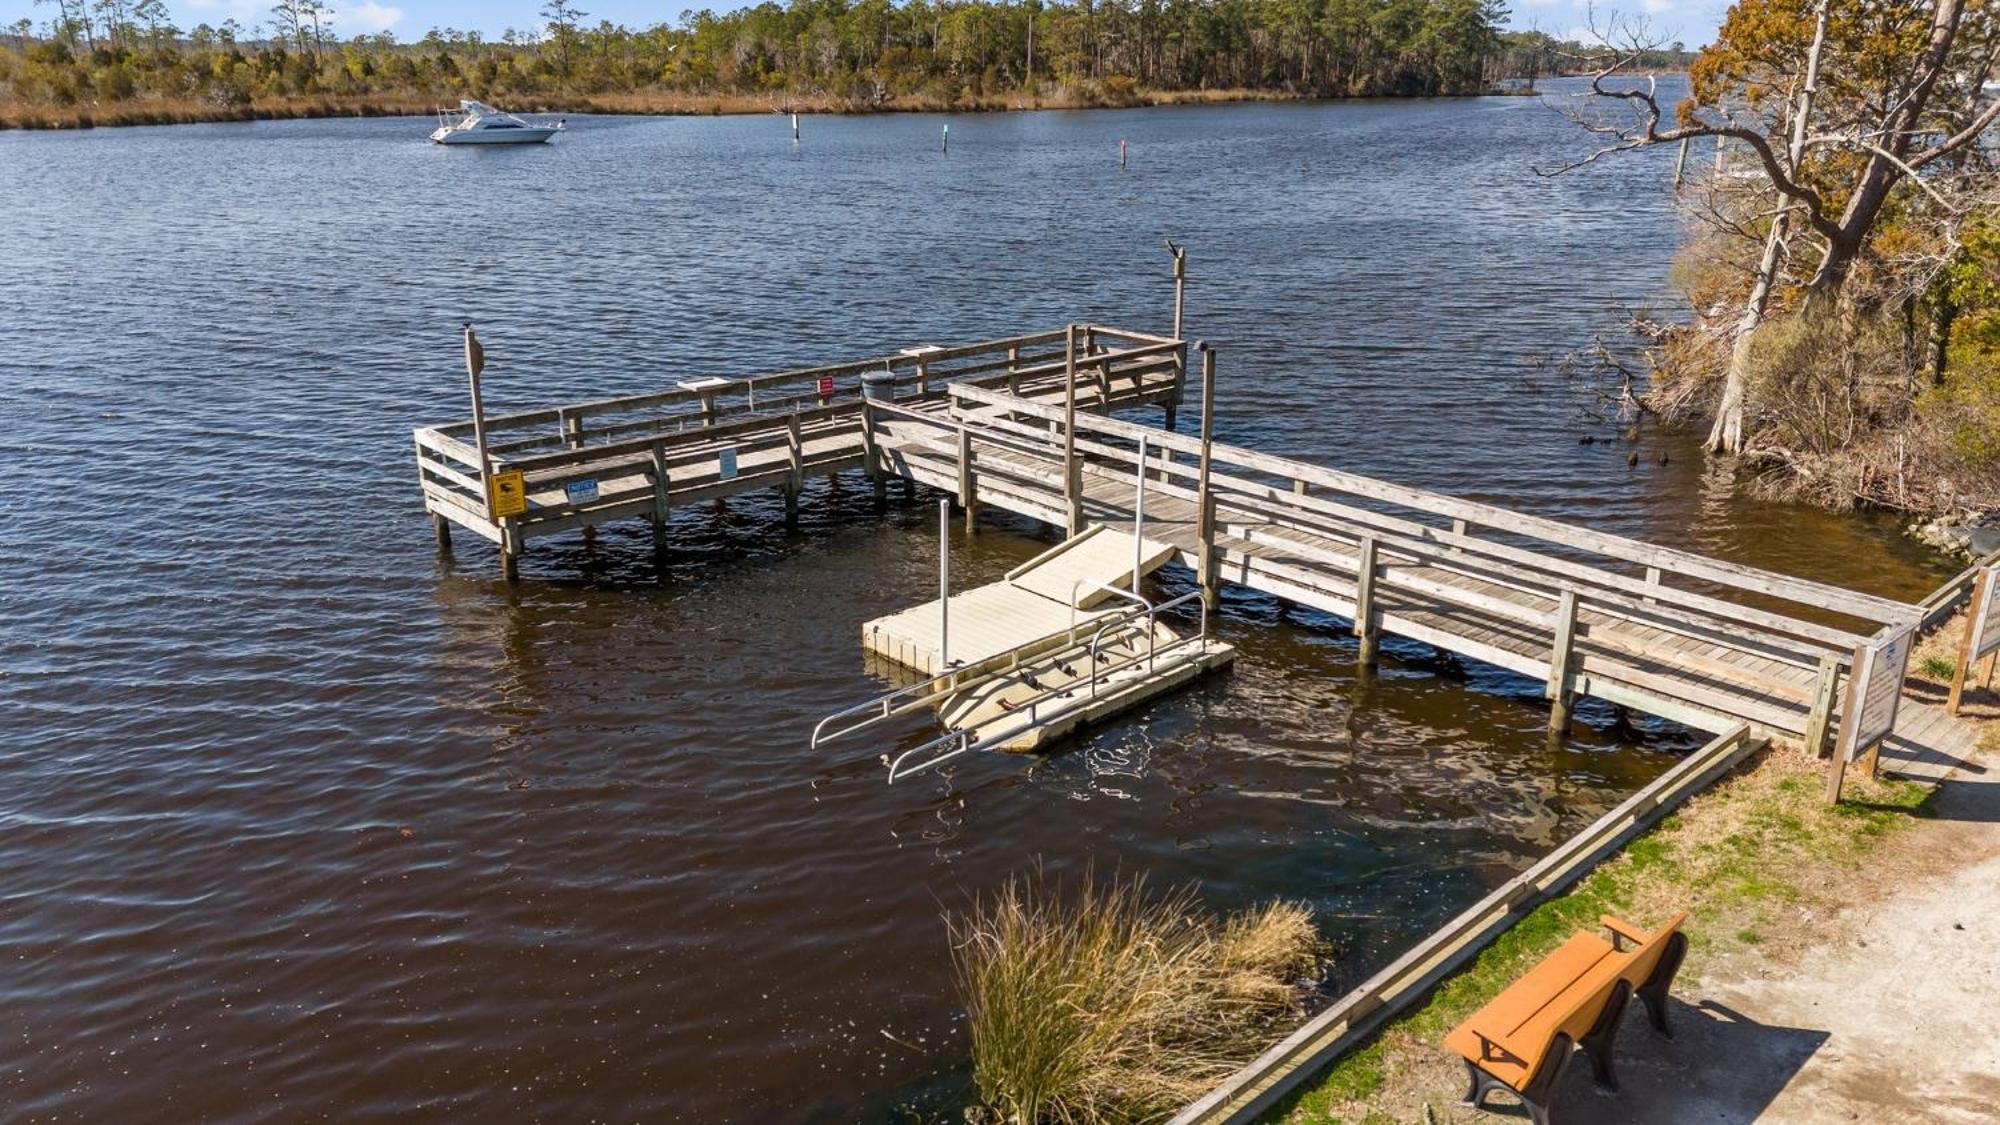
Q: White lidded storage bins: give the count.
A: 0